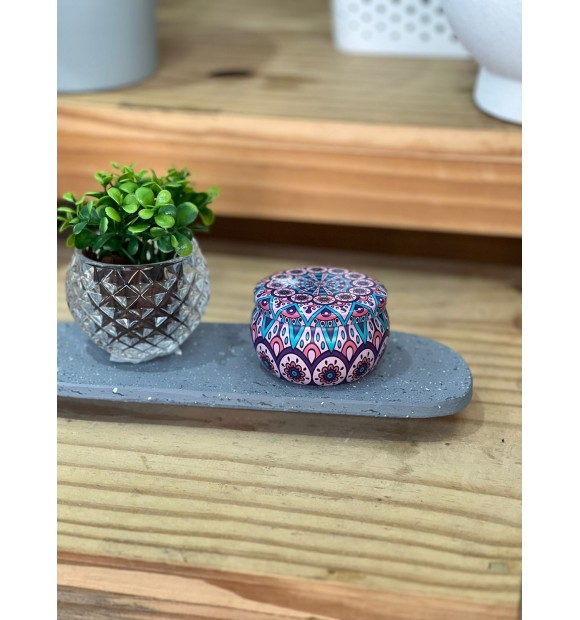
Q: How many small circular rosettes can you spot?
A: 12